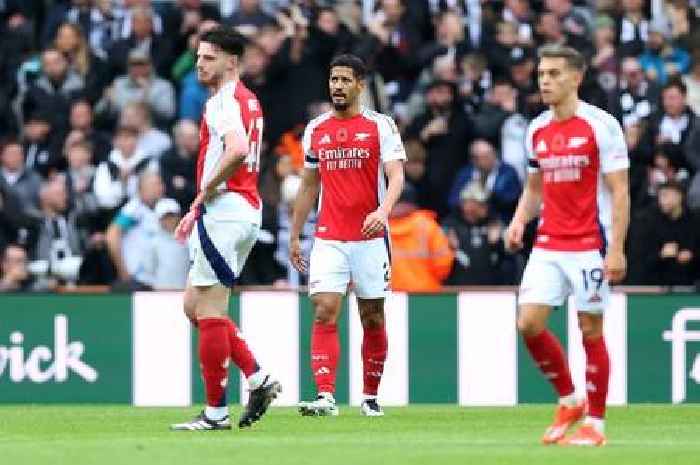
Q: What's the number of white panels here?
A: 5